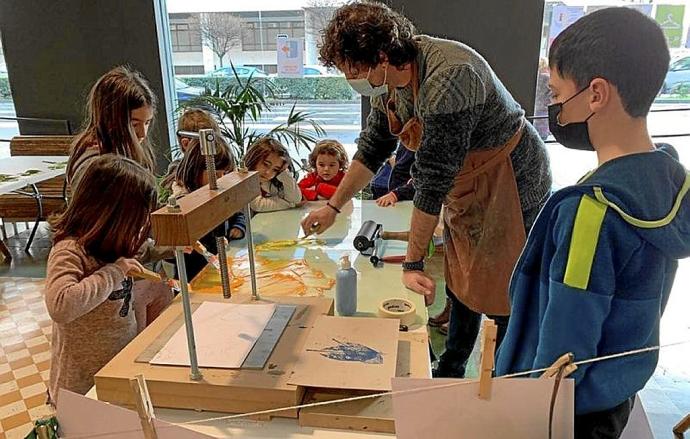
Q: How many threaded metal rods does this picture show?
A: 1